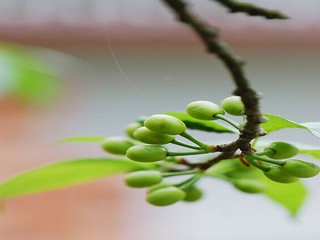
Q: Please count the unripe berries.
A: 15